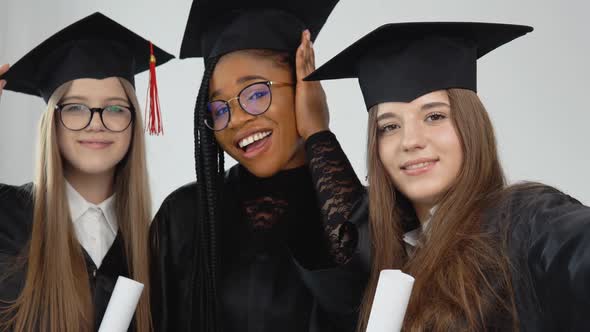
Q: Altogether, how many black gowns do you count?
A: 3